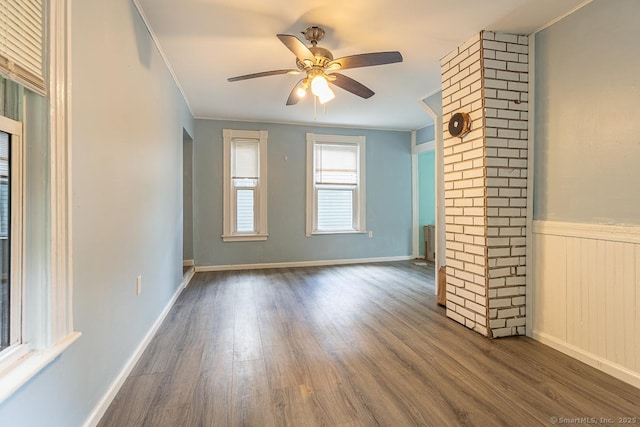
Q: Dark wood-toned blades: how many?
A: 5